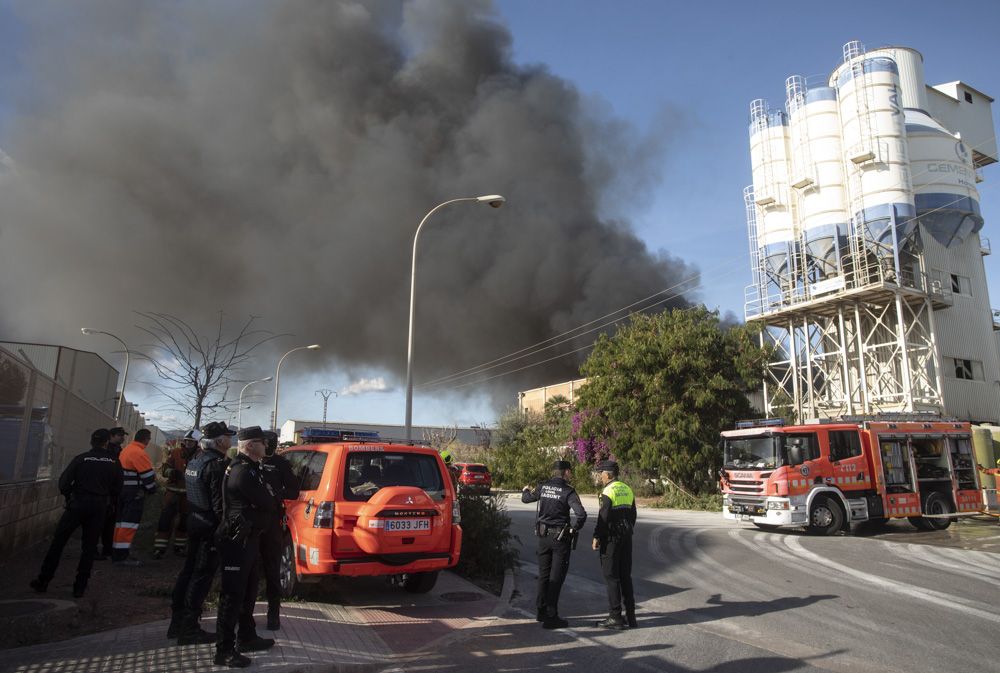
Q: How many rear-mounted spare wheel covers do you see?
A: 1